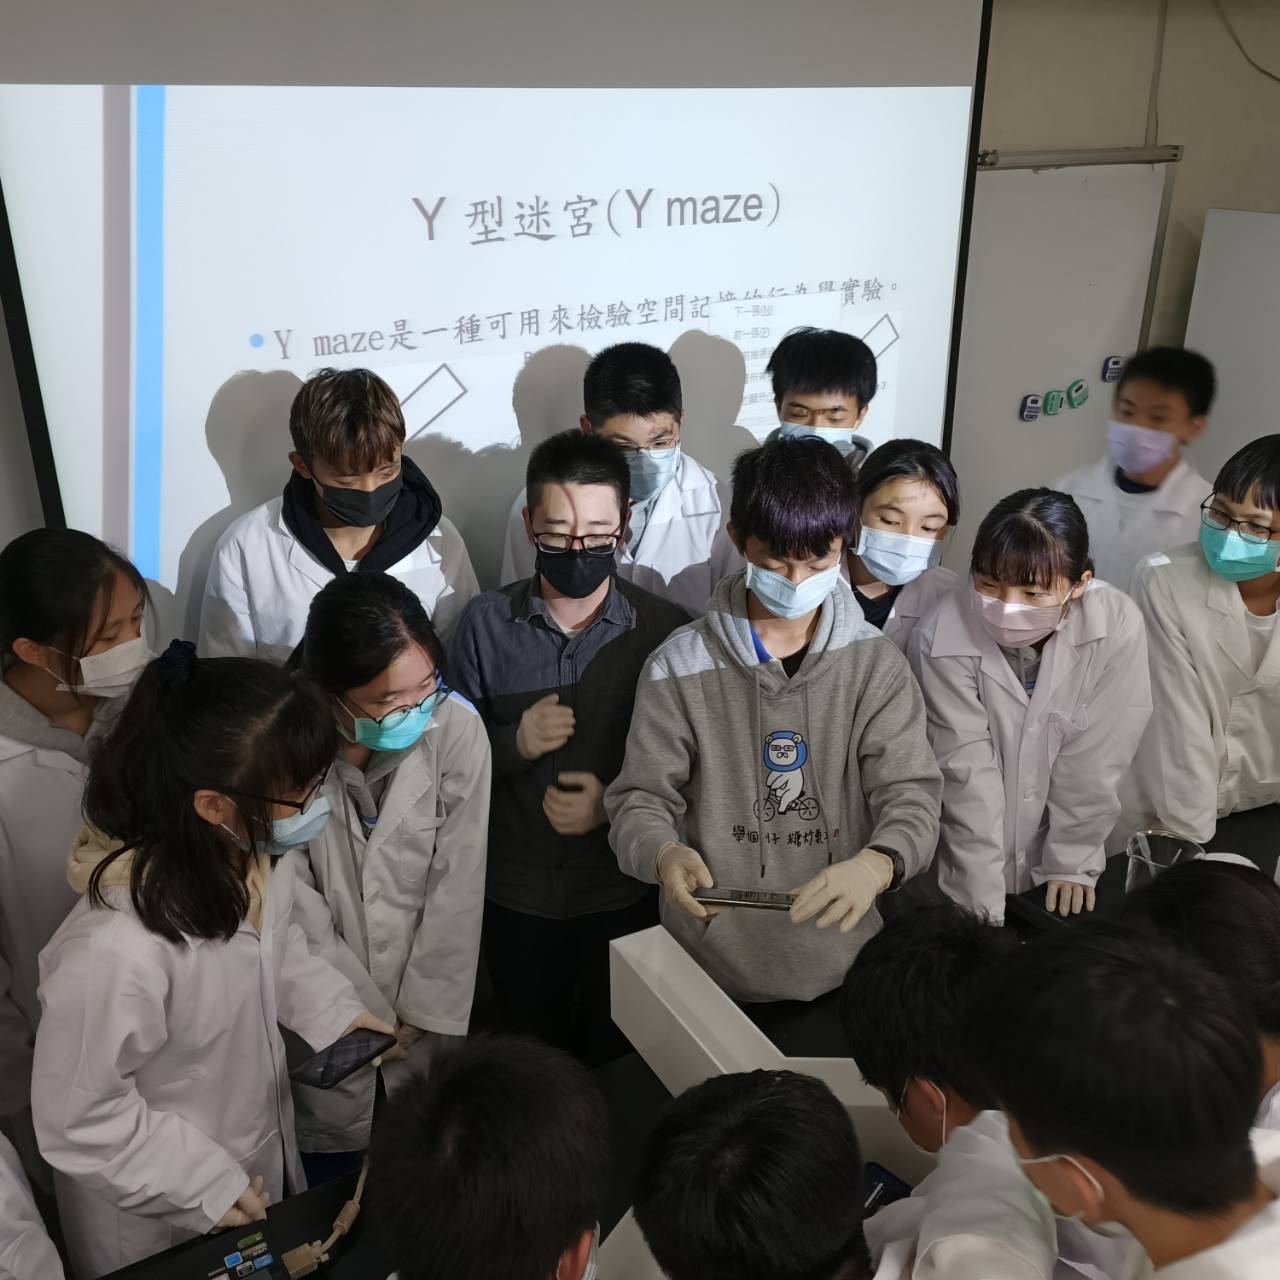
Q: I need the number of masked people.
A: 15